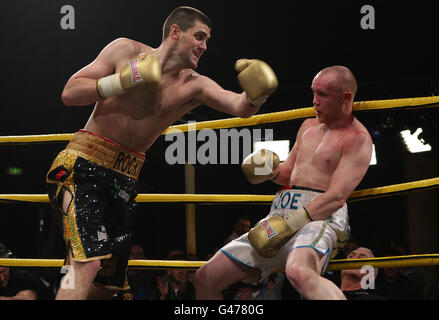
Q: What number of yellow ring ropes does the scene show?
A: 3